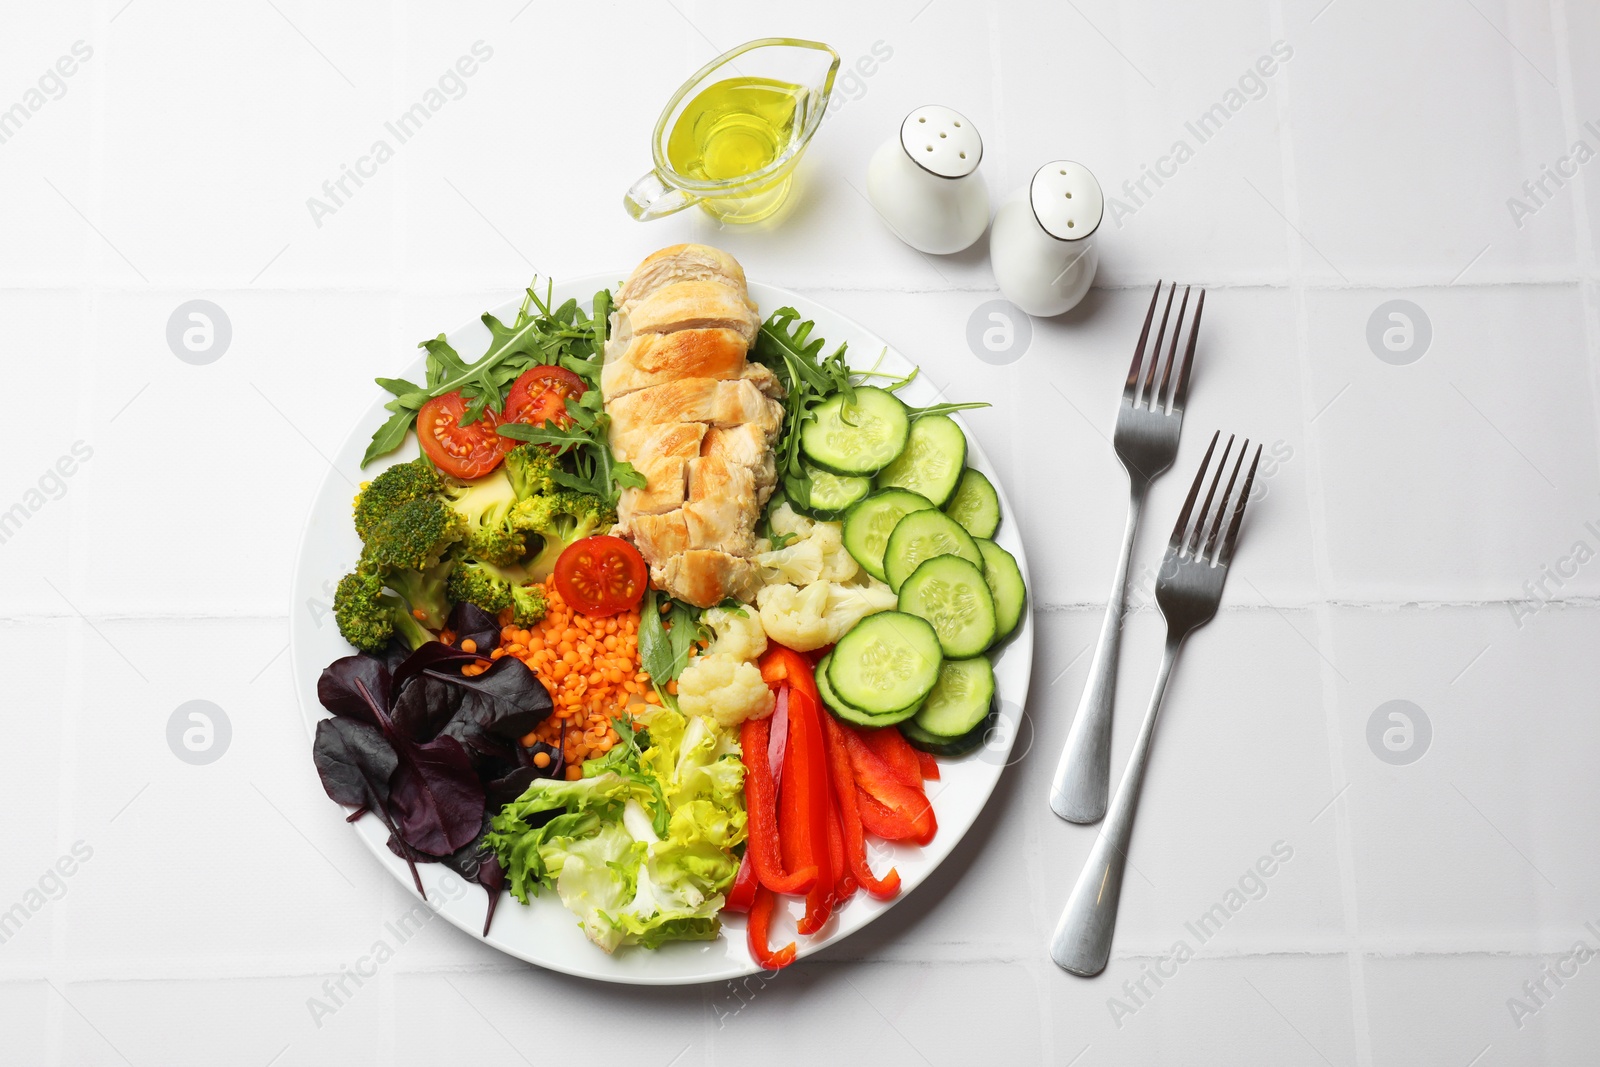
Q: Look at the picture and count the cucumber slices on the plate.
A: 12